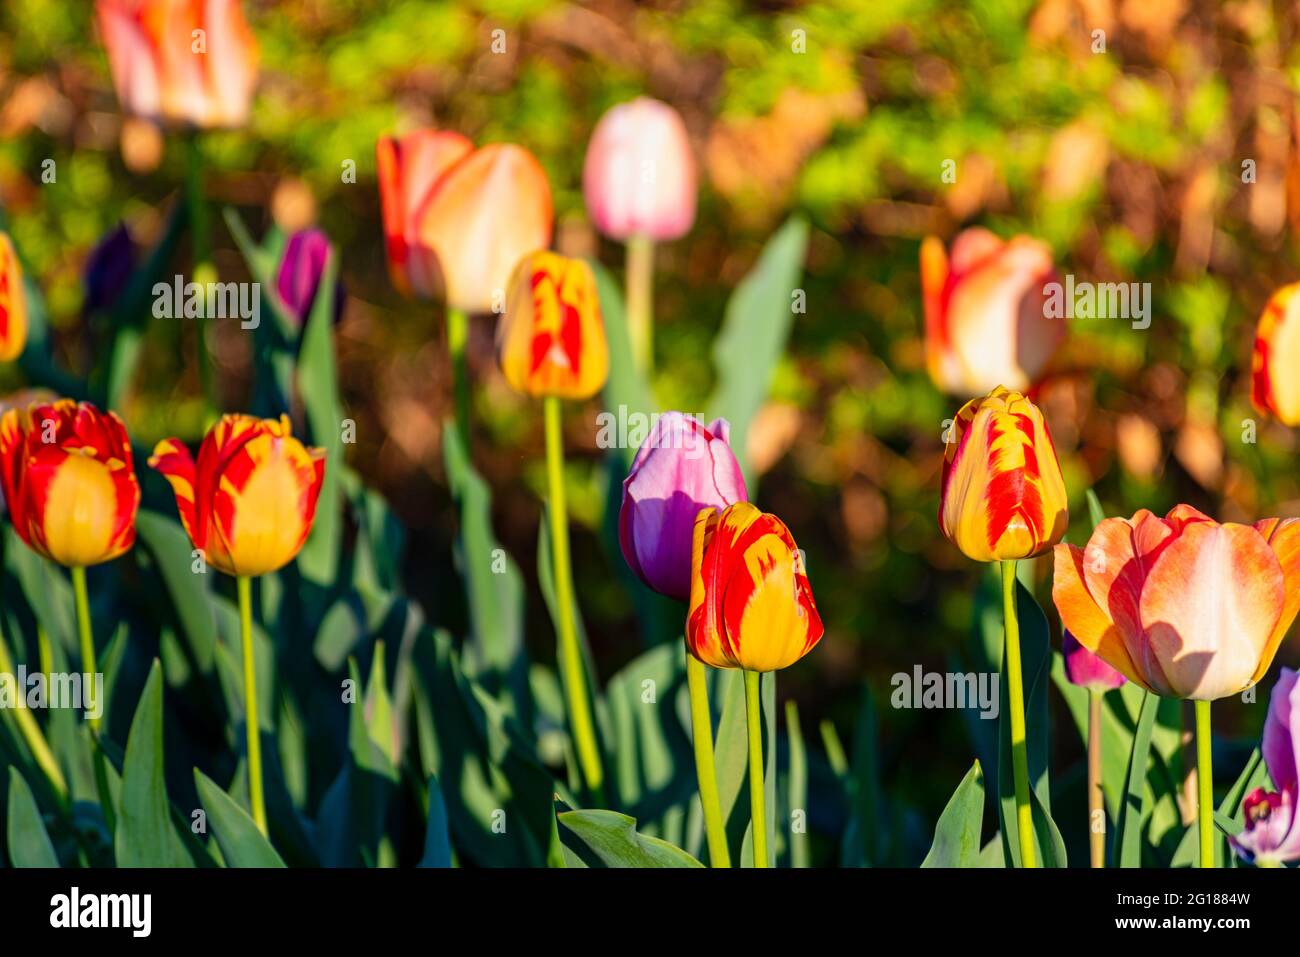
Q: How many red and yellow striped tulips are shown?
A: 7